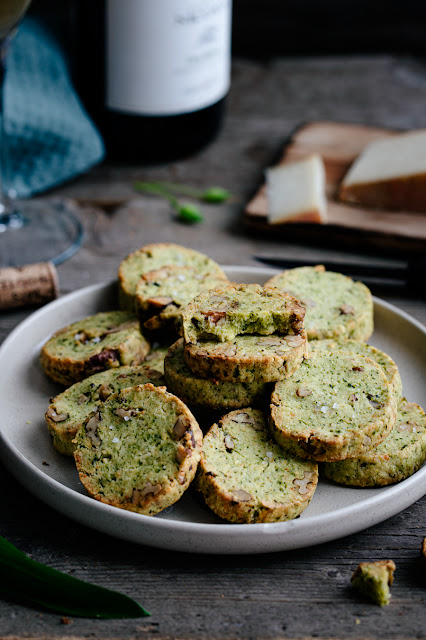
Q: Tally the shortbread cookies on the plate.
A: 14